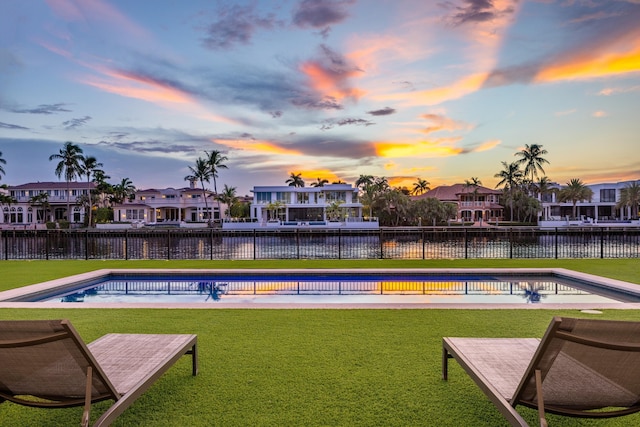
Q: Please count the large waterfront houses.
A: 5